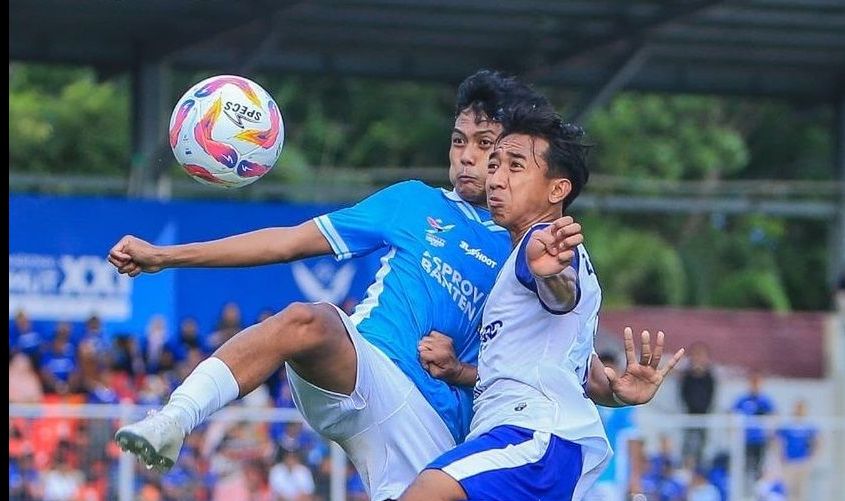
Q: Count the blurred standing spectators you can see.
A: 3